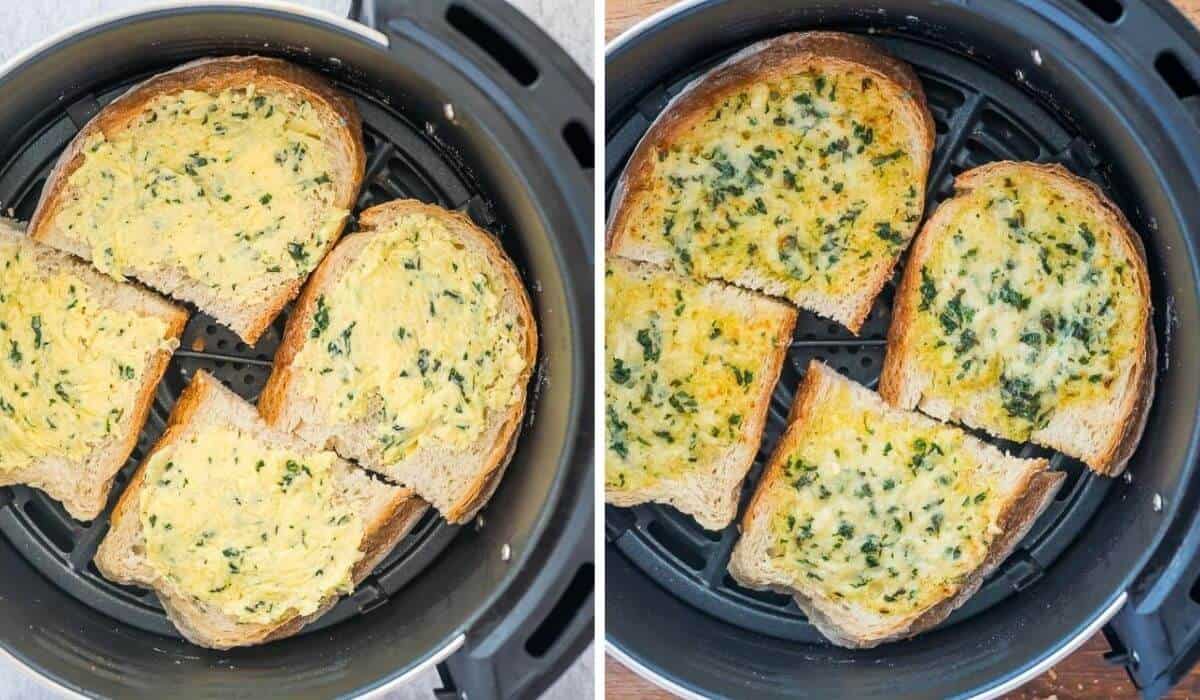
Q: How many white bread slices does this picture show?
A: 8